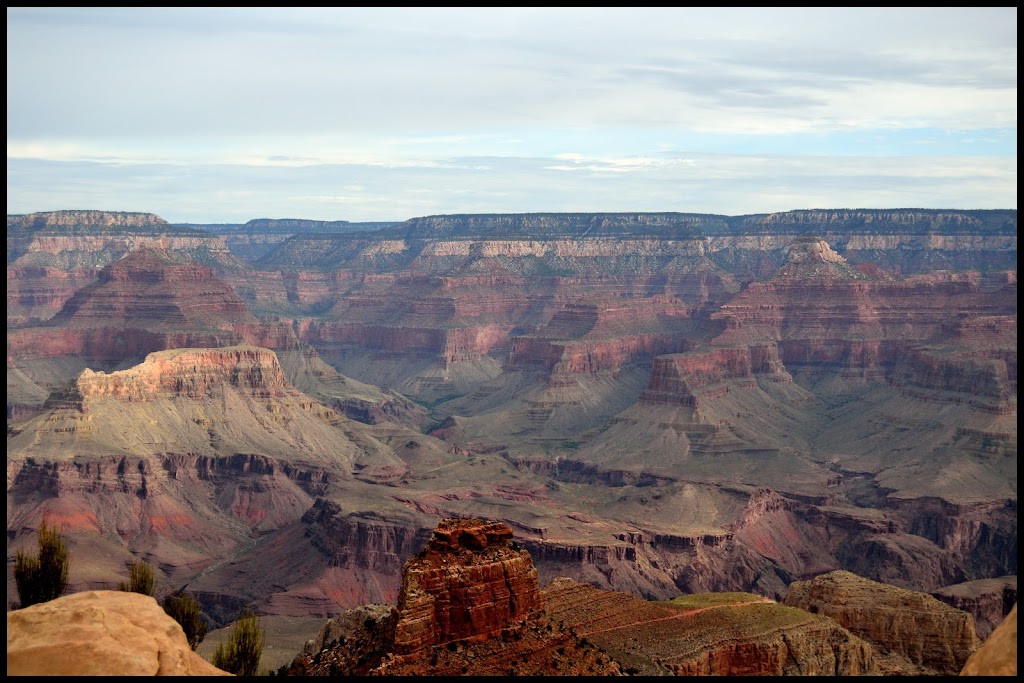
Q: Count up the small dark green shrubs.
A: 4